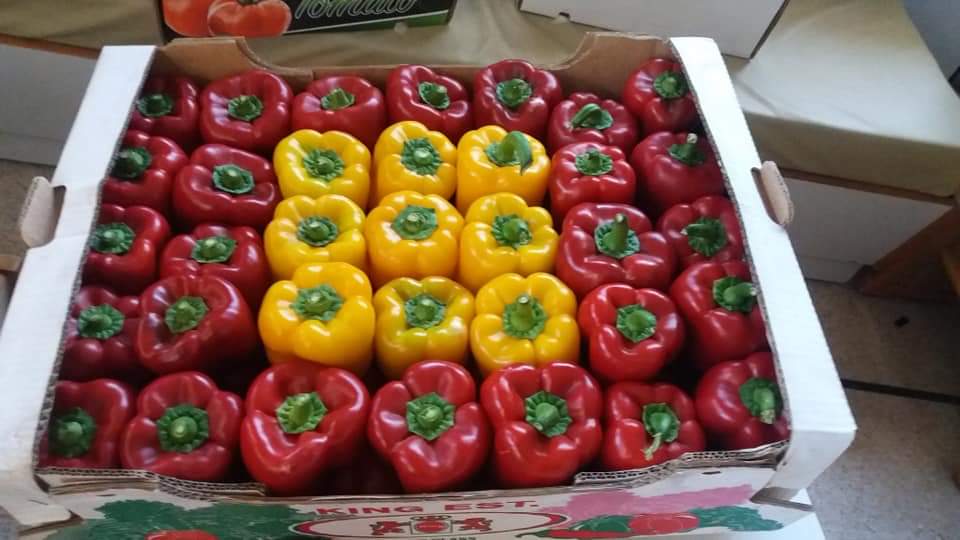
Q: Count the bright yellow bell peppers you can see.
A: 9